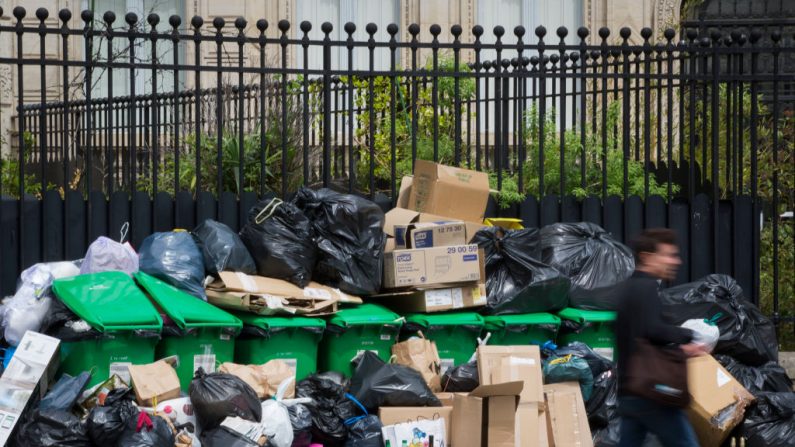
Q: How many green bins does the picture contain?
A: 7